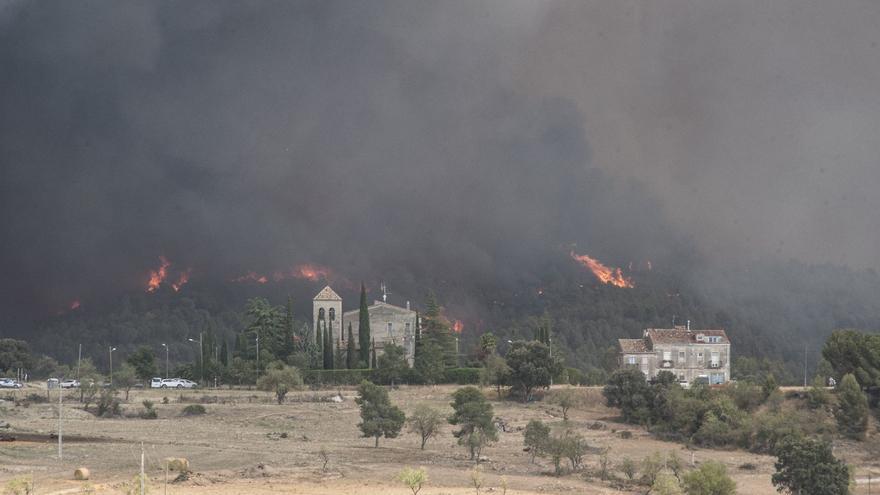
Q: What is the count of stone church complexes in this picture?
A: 1